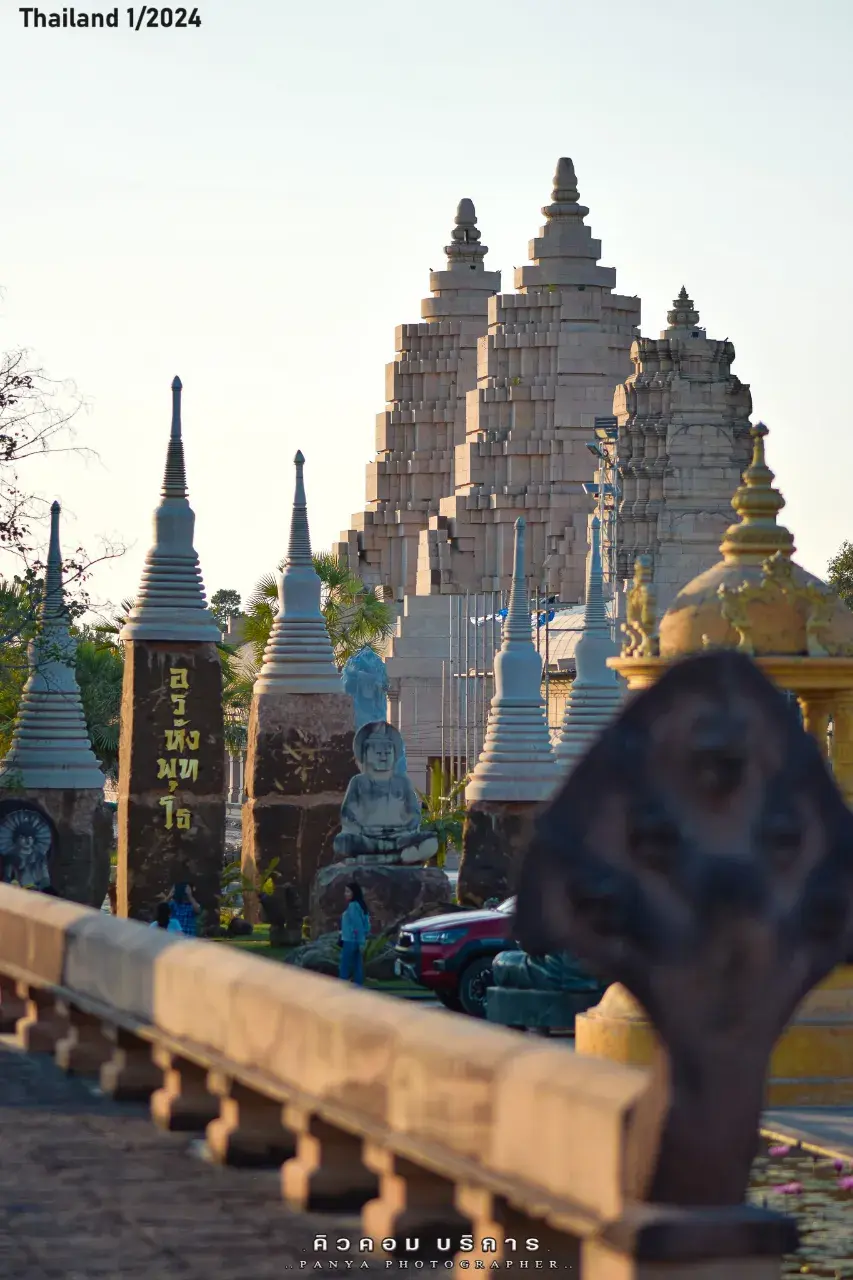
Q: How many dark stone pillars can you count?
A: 4